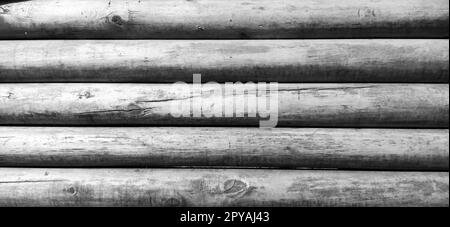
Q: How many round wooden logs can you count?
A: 5